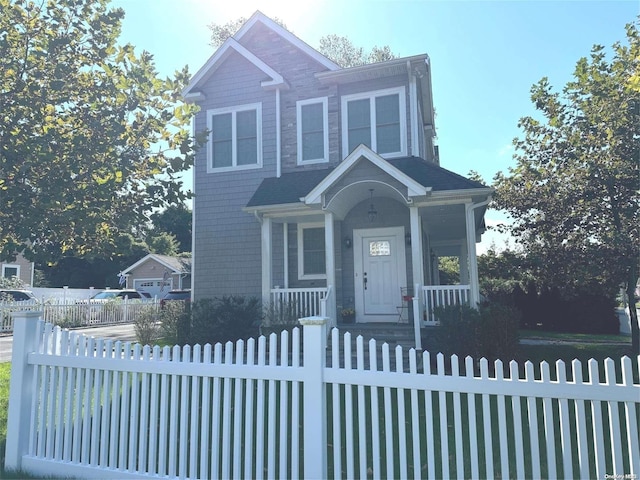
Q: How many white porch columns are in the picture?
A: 4